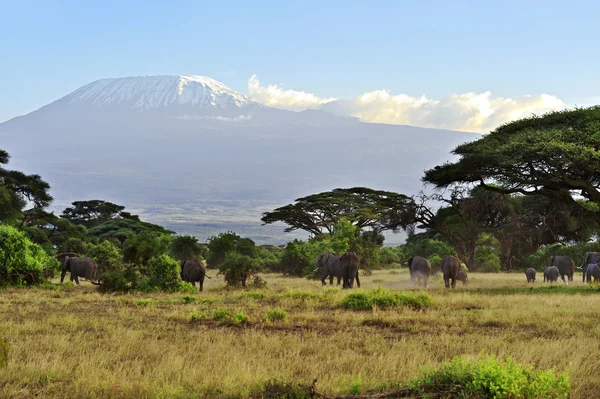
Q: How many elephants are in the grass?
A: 12